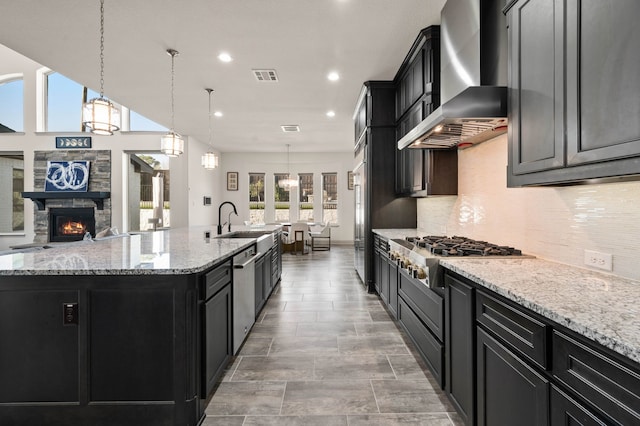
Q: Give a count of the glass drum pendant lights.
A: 3